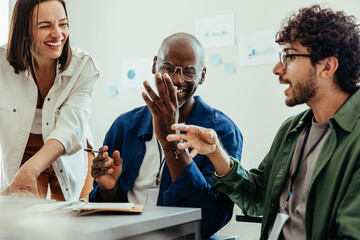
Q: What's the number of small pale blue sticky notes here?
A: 3